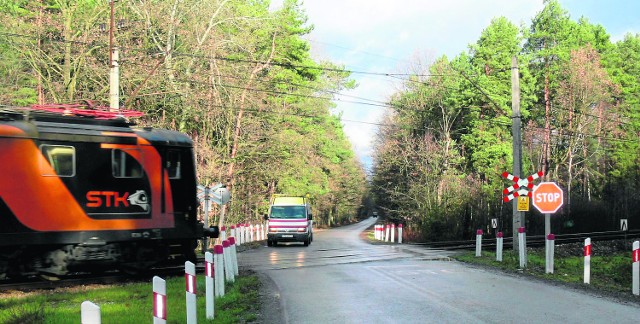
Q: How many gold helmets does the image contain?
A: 0